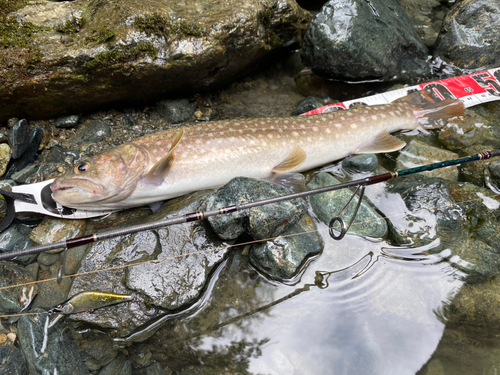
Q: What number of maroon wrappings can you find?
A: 5